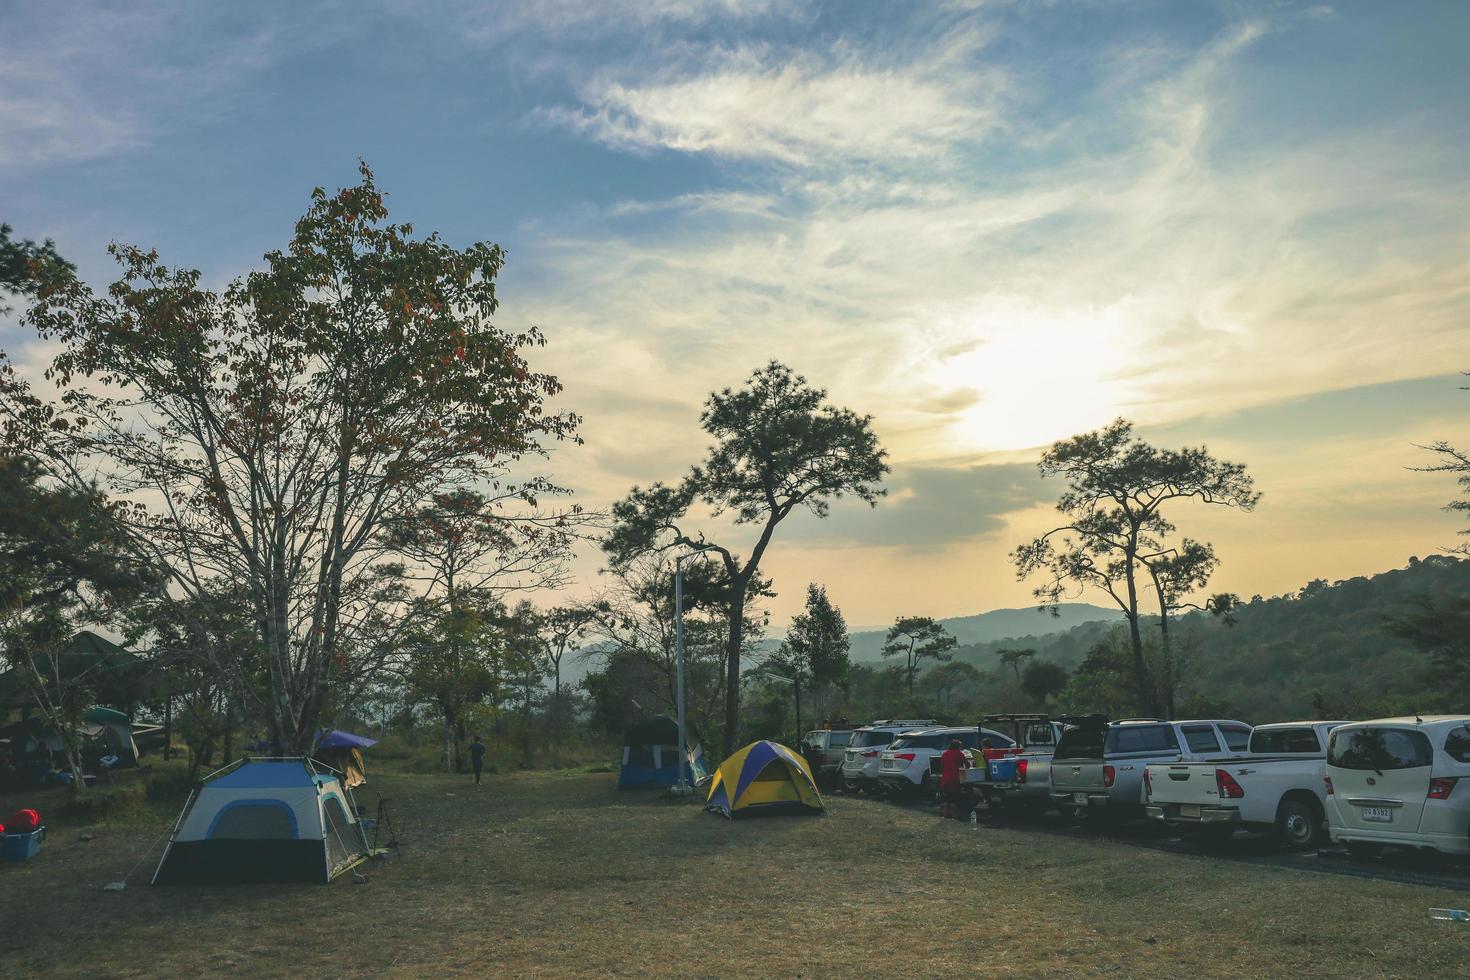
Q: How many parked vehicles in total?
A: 7